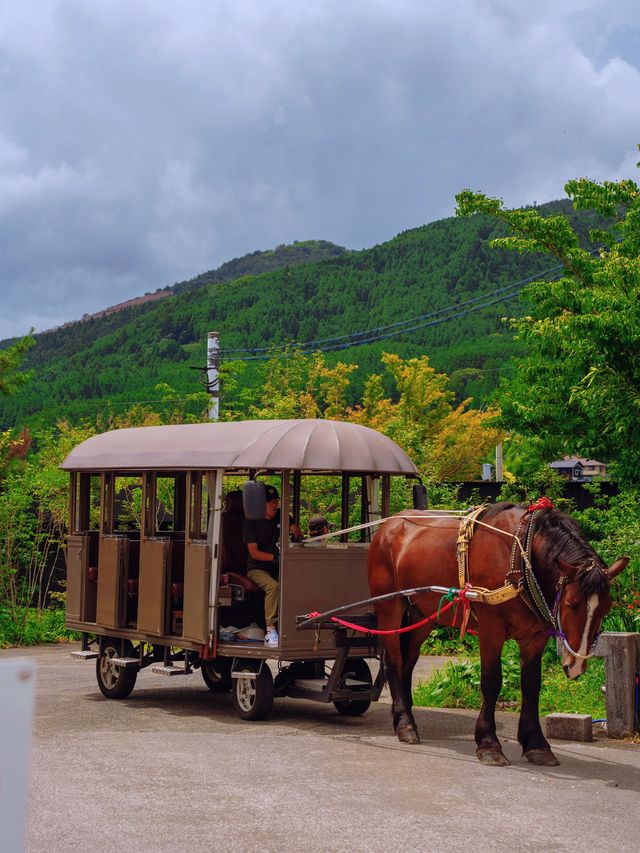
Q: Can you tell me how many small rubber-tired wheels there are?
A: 4